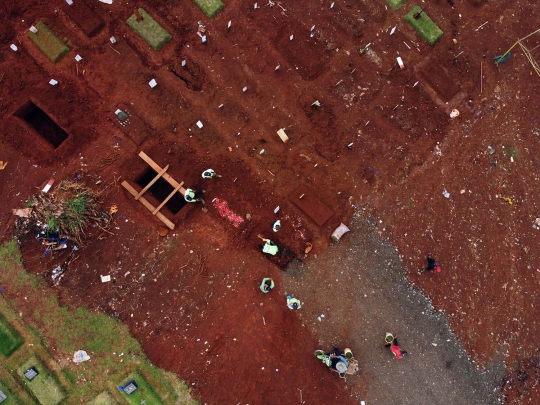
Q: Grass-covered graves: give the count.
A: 10